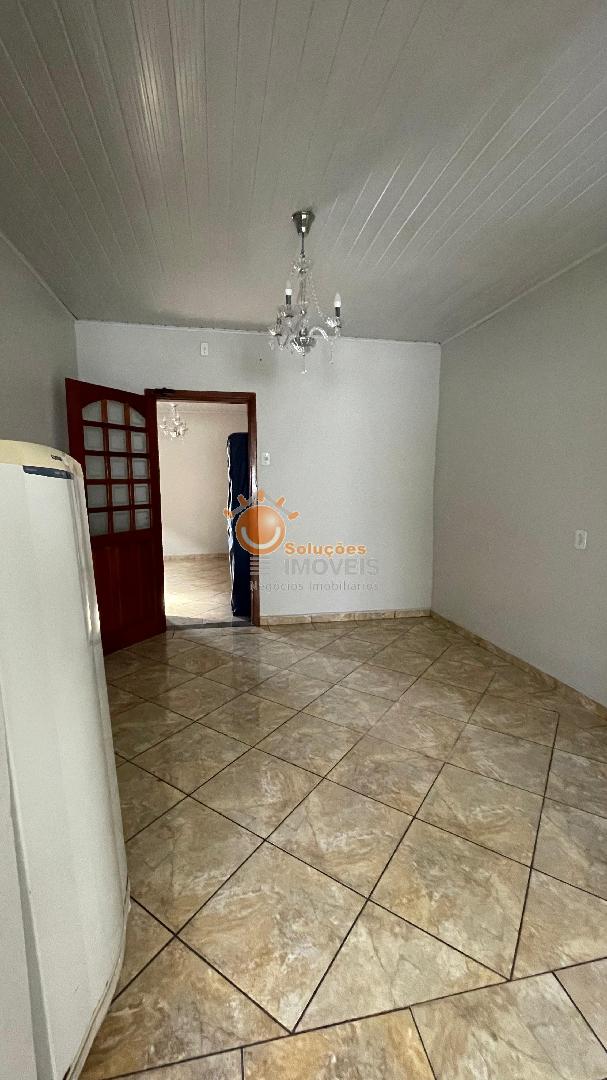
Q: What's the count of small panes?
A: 15